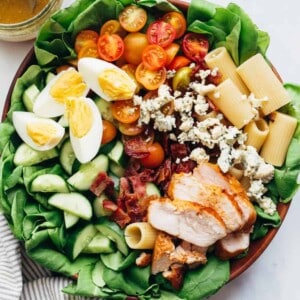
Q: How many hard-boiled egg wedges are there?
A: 4